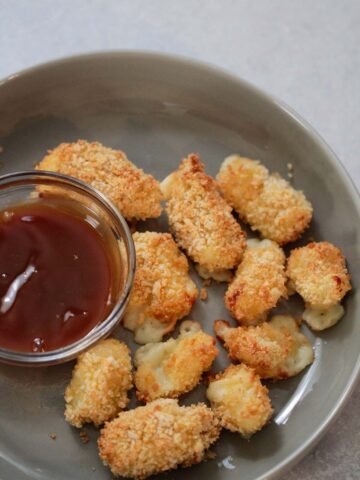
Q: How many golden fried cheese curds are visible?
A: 11